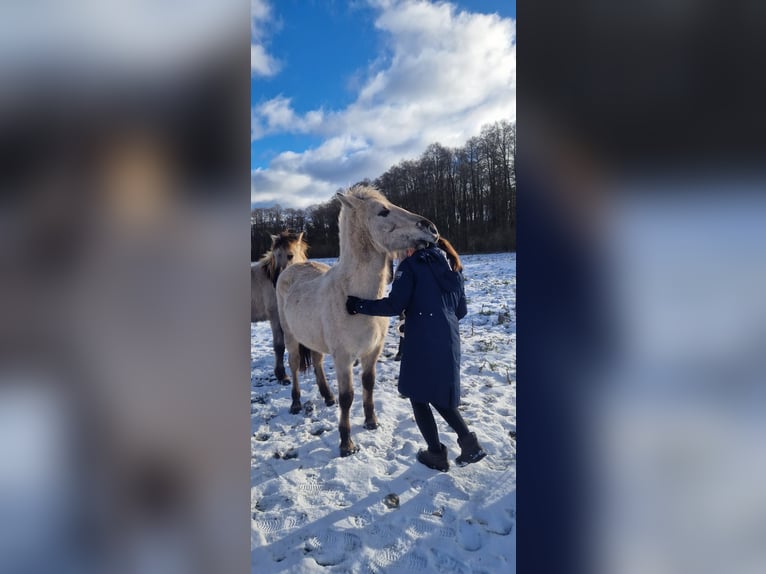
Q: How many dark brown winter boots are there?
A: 2